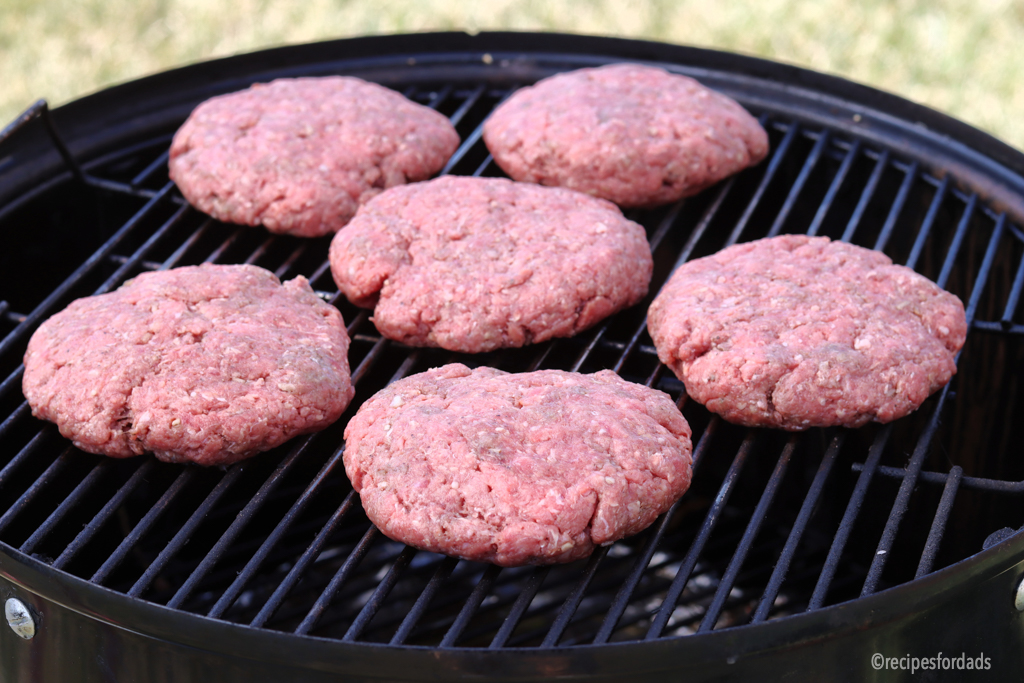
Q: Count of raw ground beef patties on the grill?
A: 6